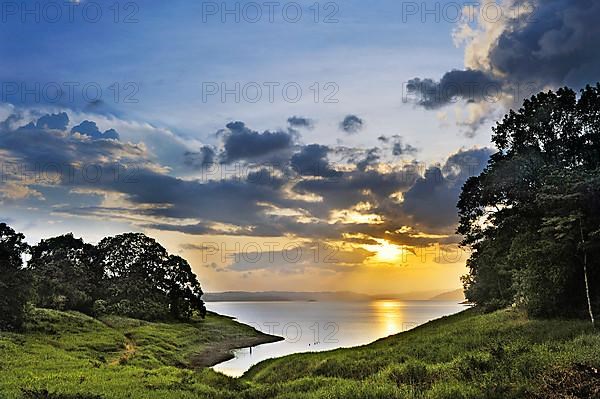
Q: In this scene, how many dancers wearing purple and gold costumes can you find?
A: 0